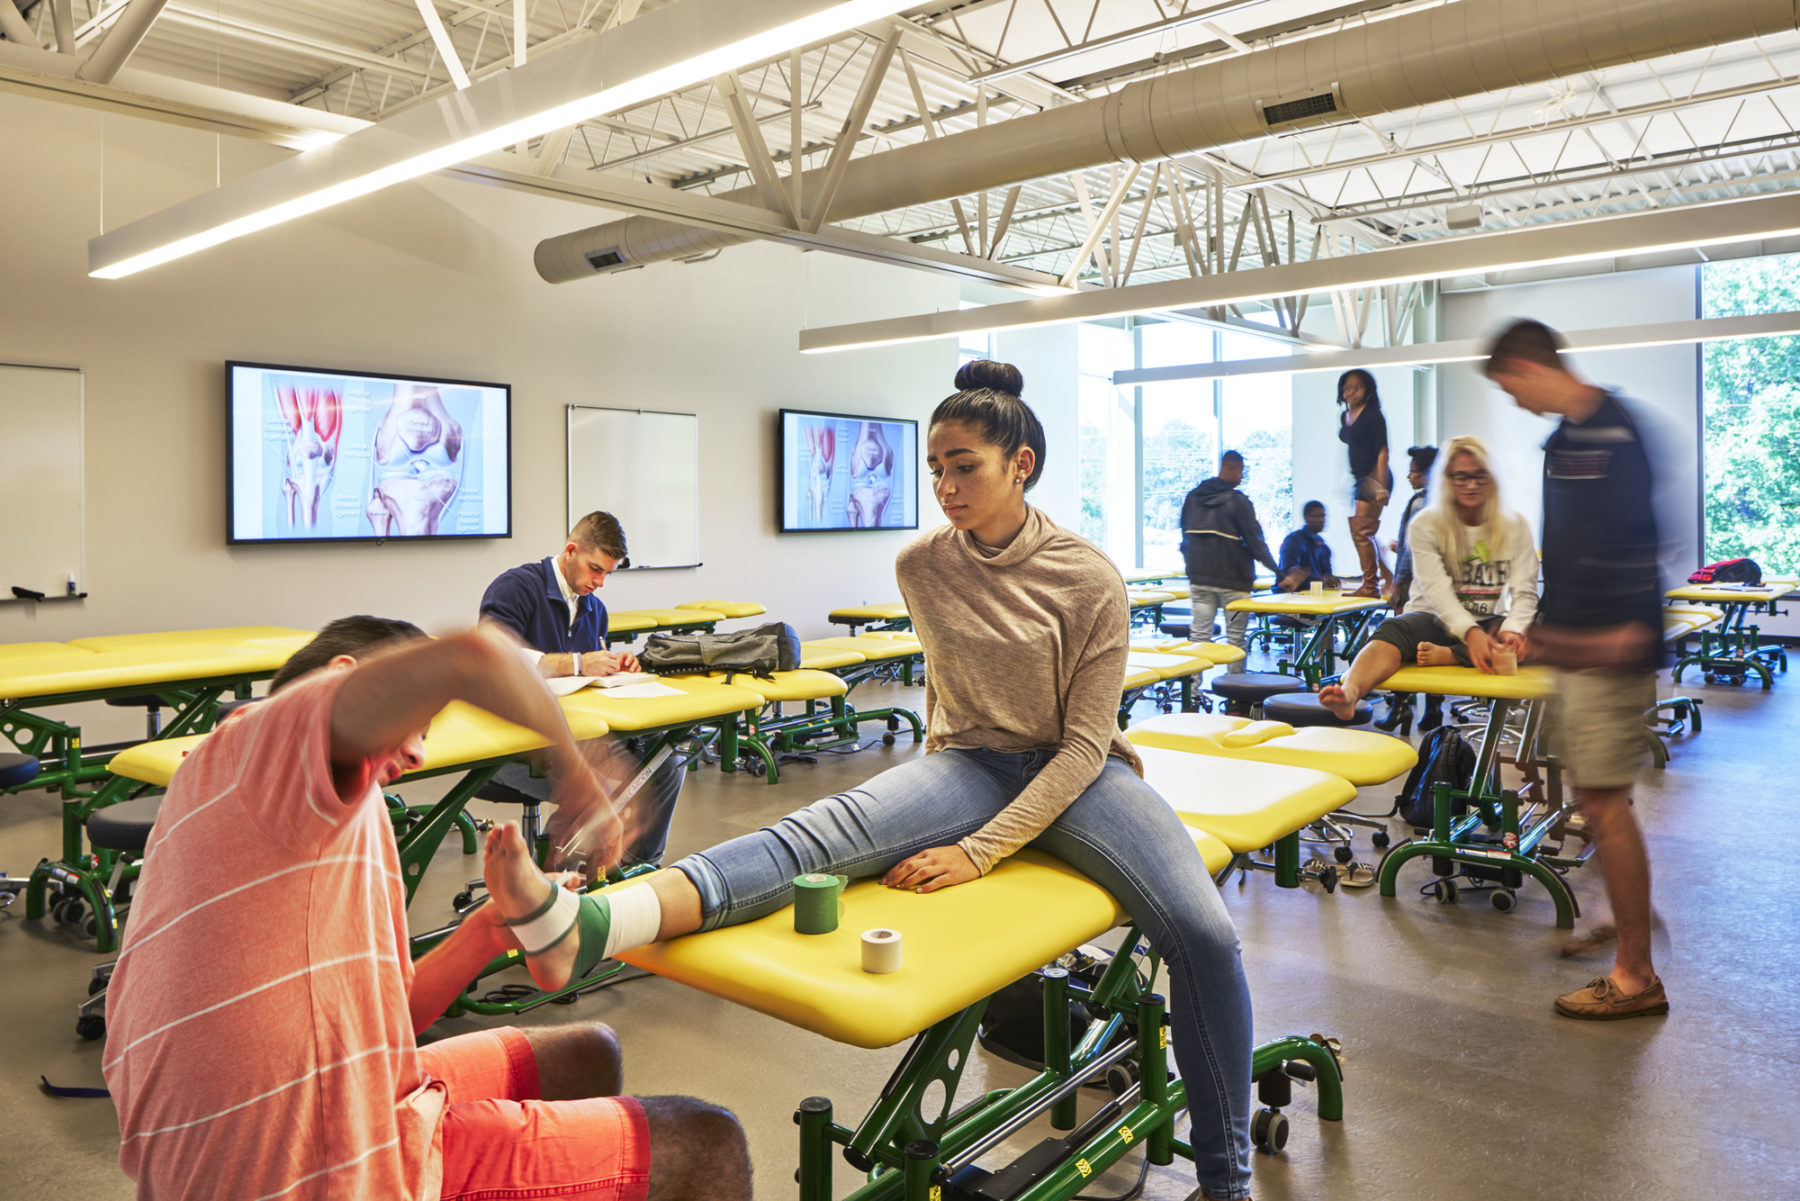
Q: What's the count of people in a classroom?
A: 9